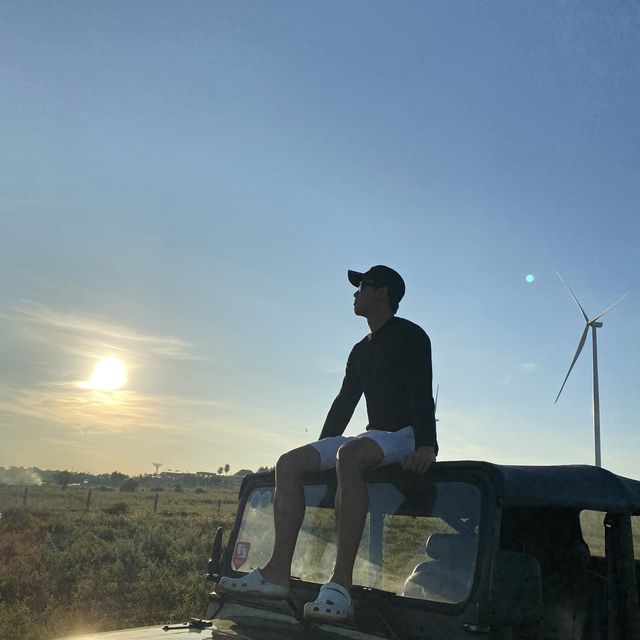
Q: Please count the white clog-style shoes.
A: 2